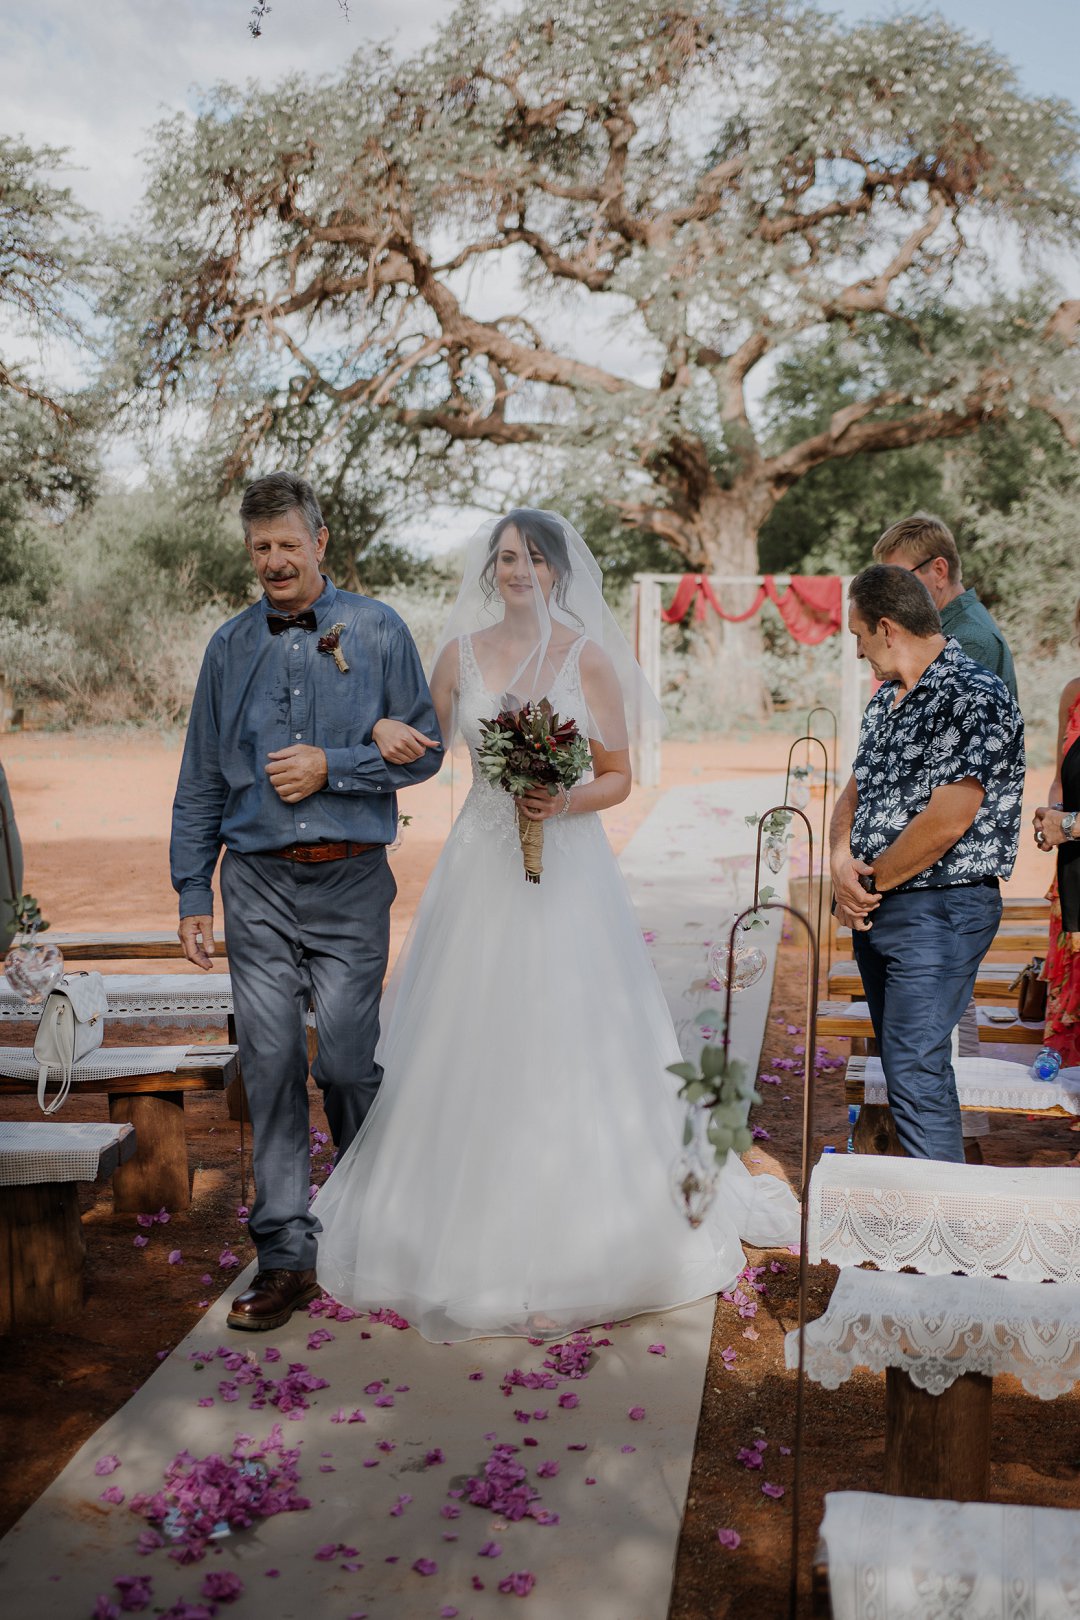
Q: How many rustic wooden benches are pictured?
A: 12